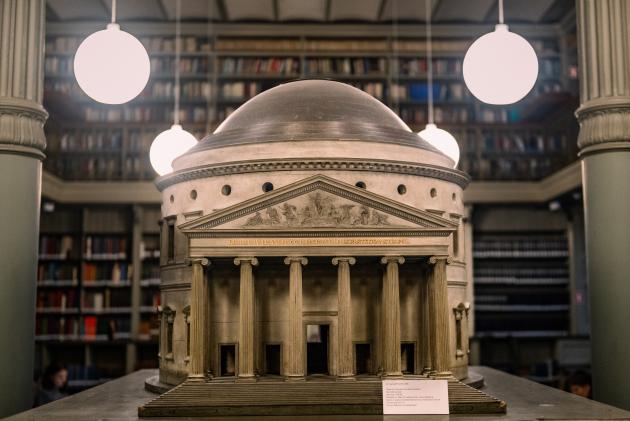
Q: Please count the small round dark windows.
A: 8